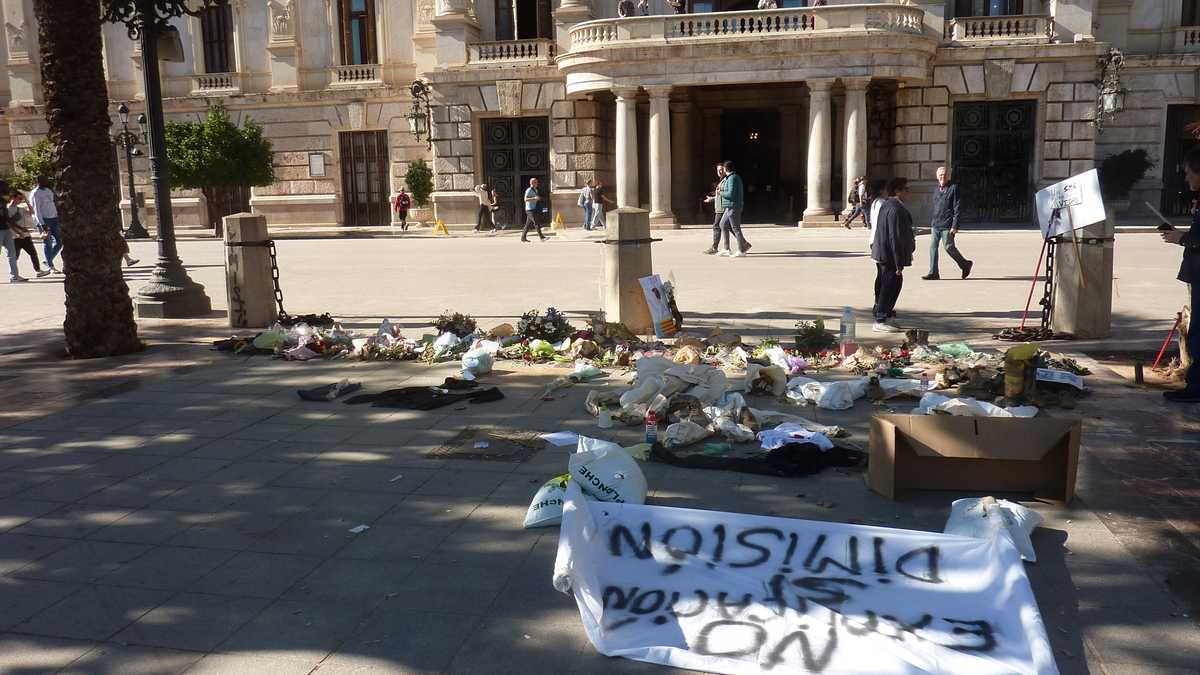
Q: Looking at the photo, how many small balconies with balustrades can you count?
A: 5